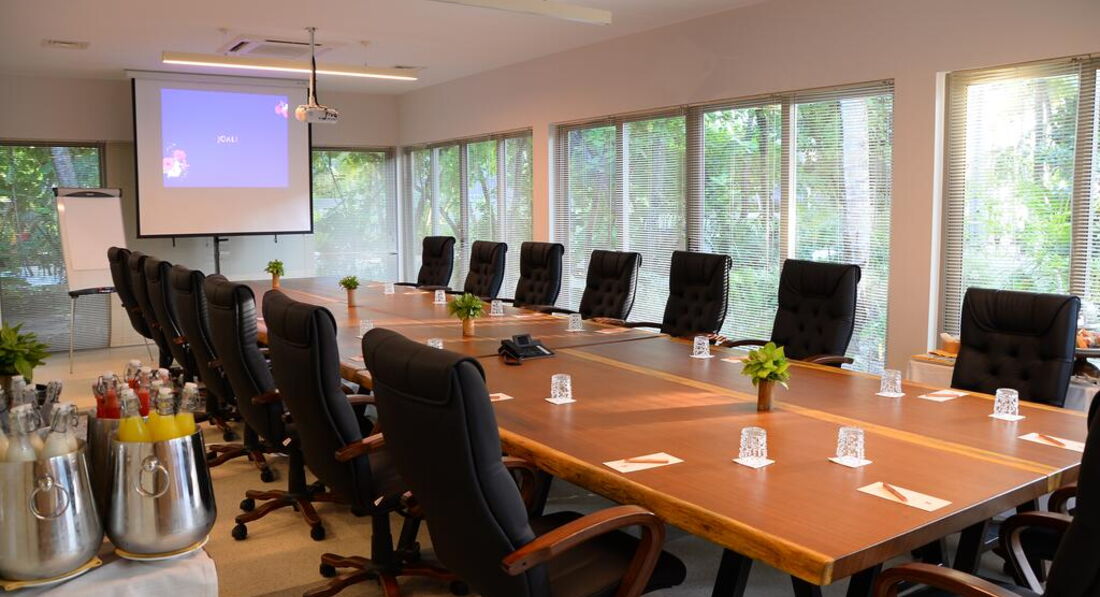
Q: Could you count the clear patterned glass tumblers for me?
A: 12